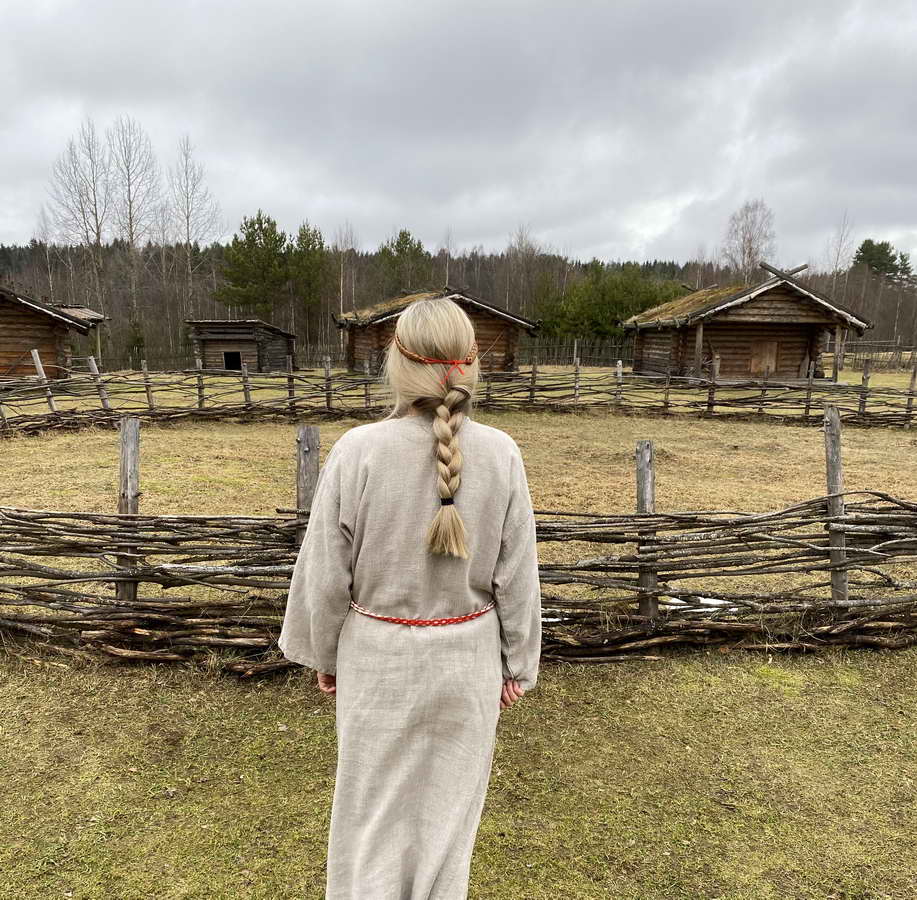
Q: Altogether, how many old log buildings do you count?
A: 4